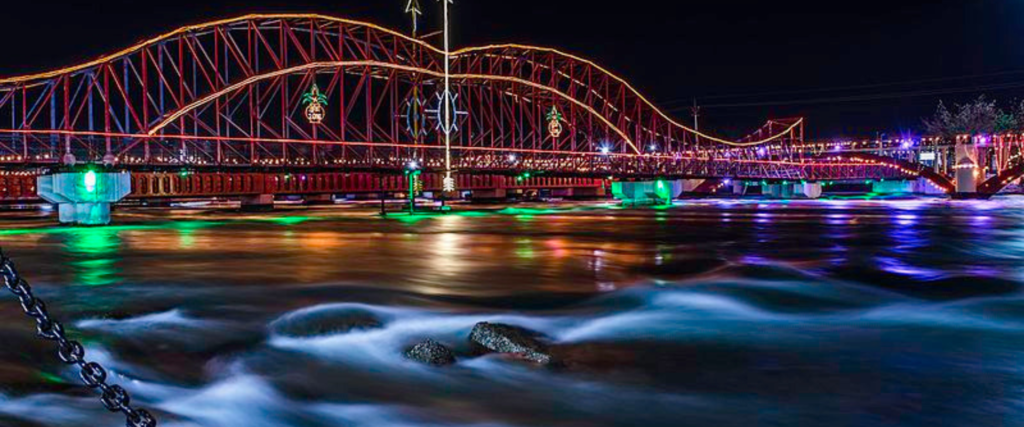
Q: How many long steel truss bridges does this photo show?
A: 1